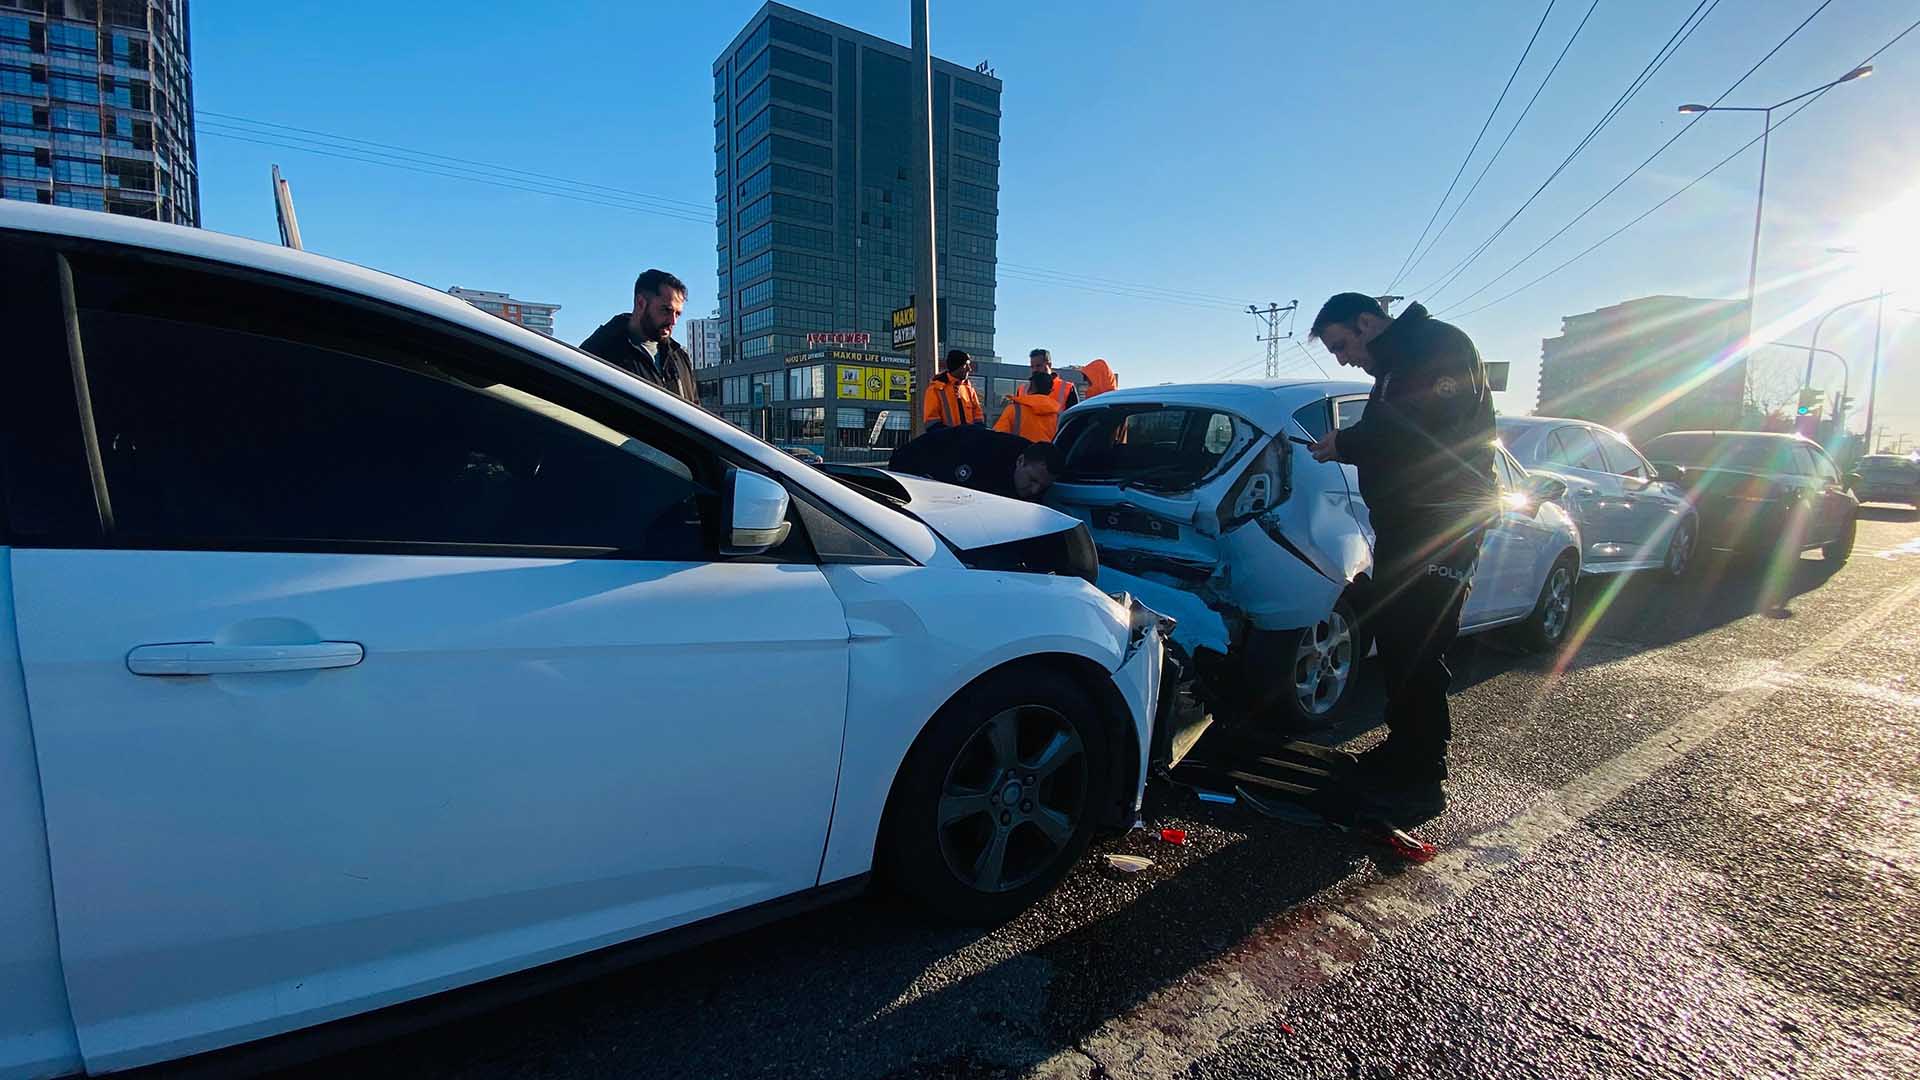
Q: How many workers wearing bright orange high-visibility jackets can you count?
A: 4